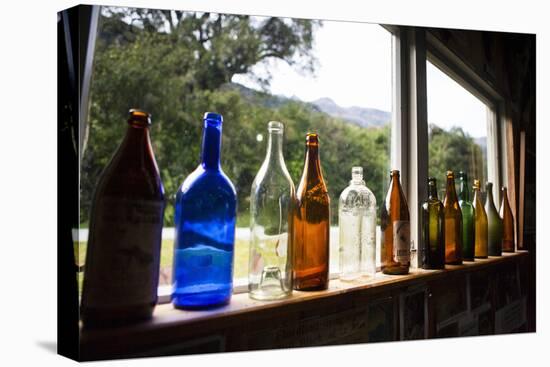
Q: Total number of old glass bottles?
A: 12